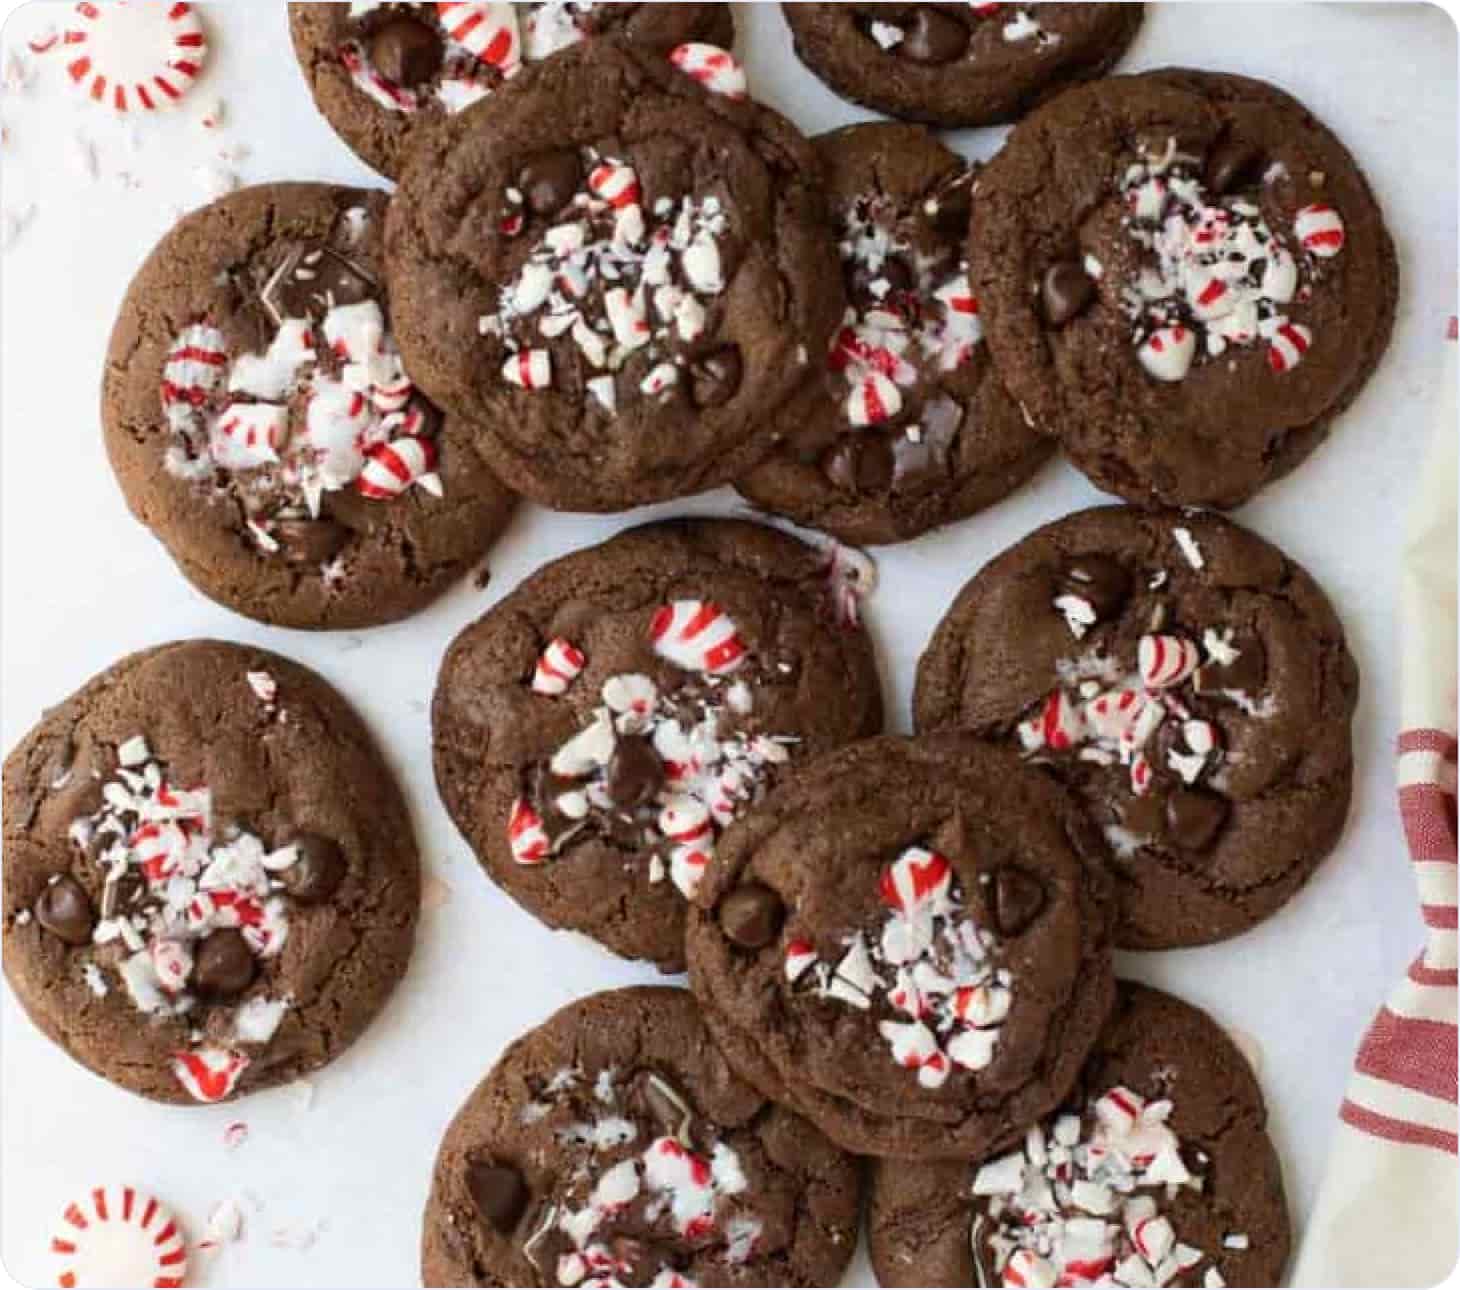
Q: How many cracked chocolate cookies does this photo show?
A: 12